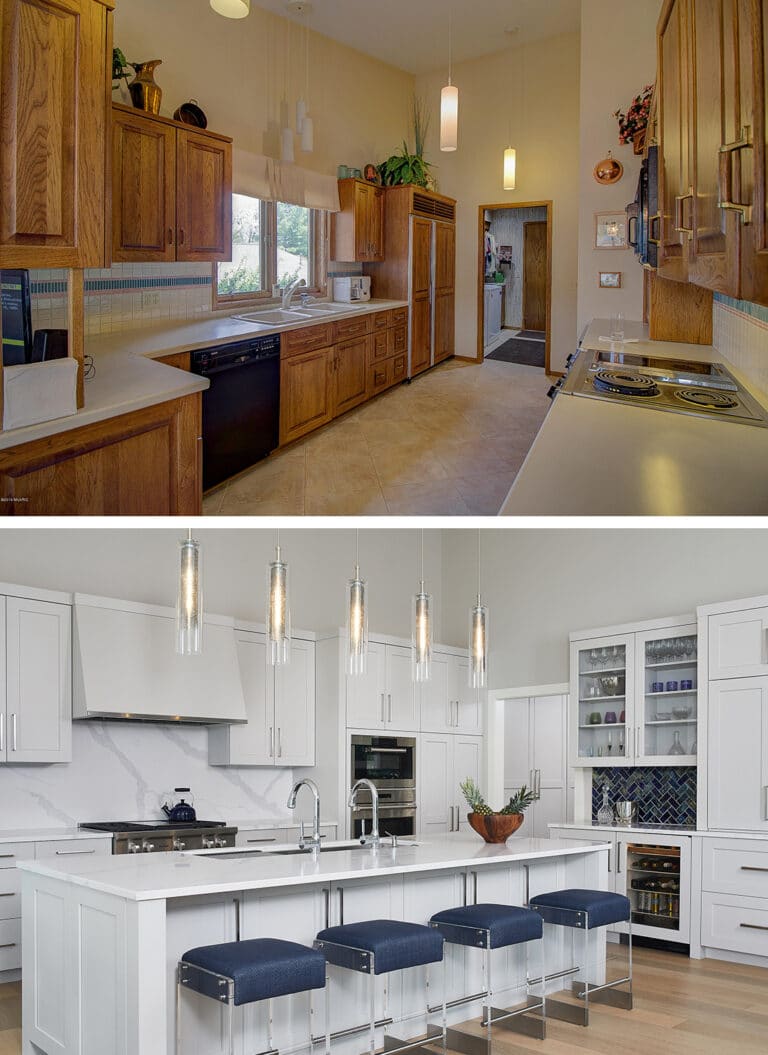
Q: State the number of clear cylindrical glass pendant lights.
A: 5